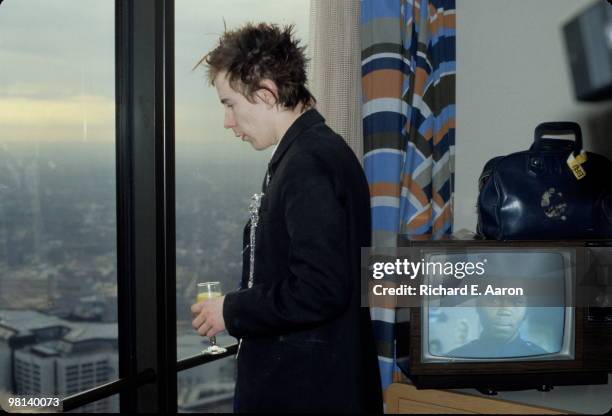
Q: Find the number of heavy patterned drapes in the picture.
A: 1